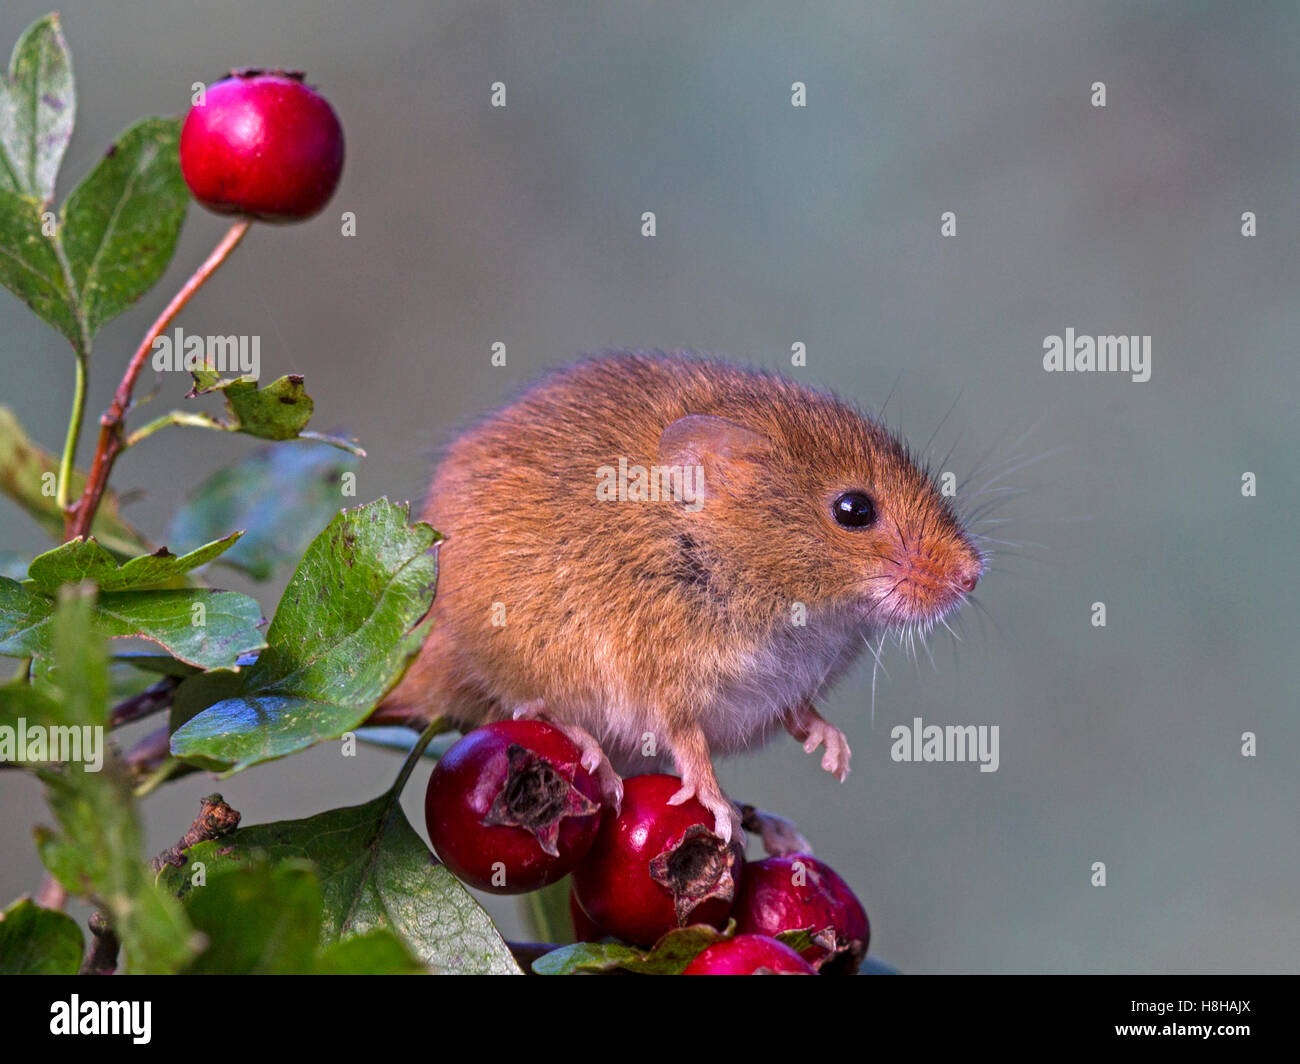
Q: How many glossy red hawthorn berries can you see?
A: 5